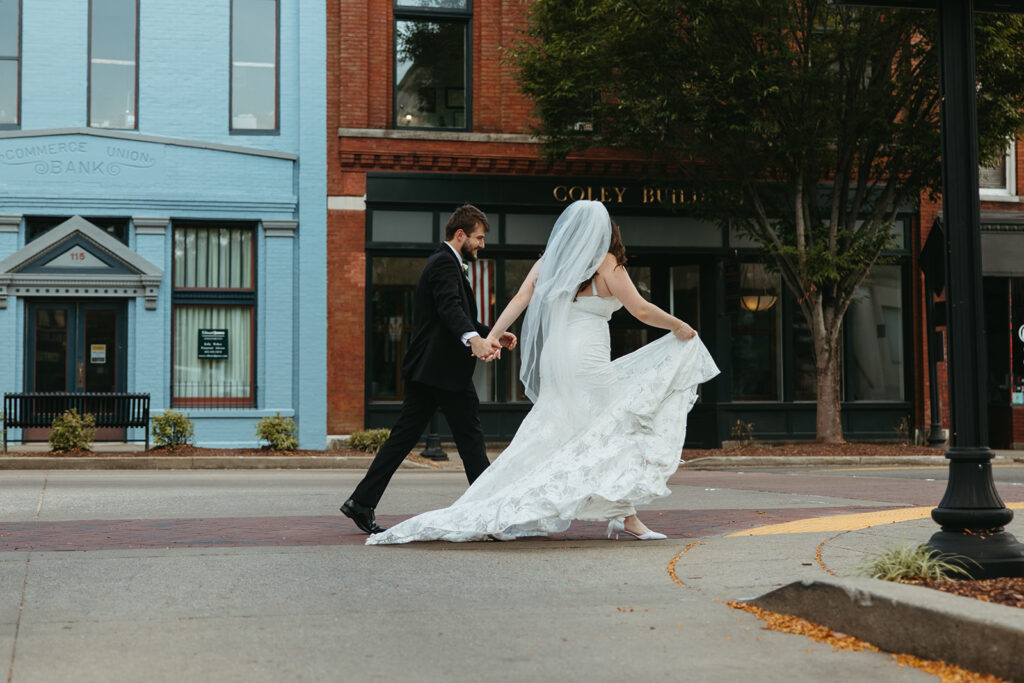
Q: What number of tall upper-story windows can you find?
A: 4